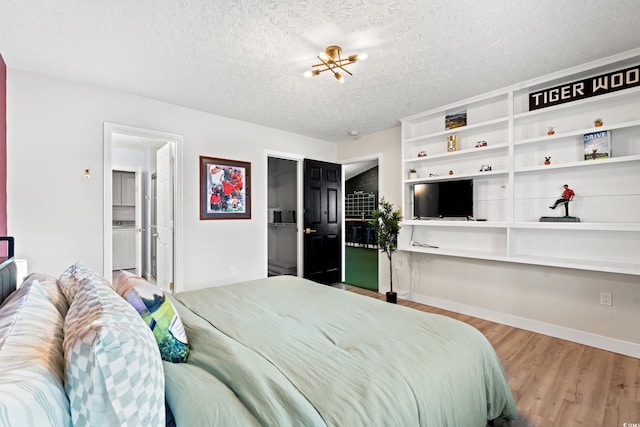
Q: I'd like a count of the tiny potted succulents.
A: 5